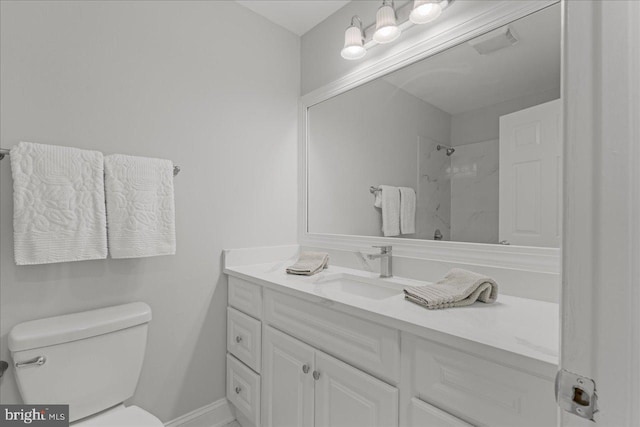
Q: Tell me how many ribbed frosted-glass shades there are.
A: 3